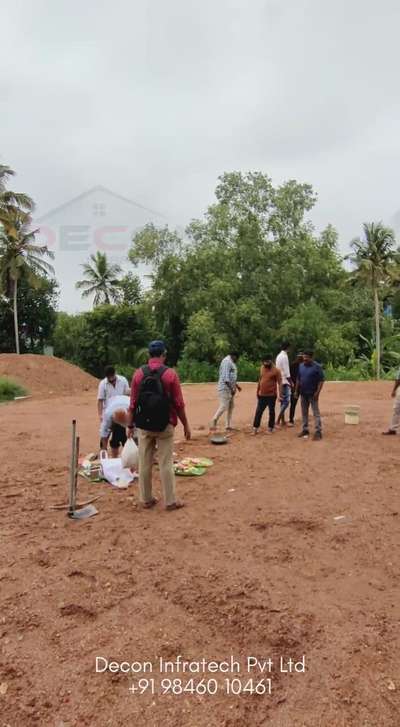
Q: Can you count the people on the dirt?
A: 9